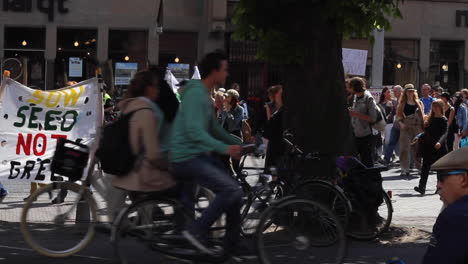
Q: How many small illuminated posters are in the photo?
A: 3